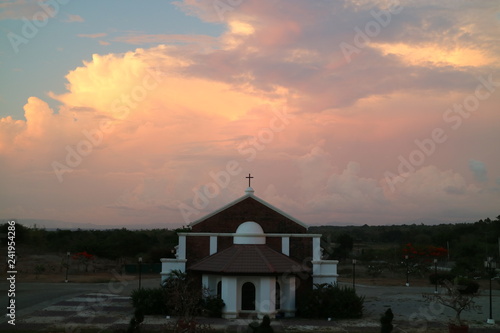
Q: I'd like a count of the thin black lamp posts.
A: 6